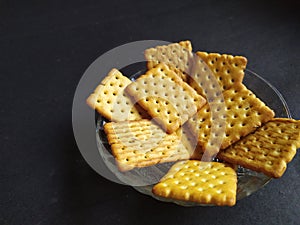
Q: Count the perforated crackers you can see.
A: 8